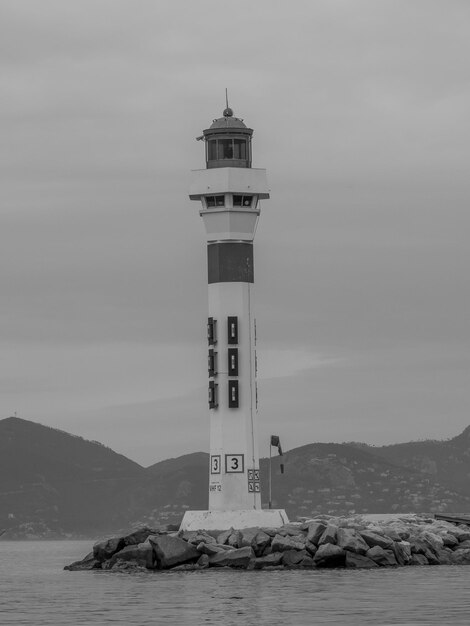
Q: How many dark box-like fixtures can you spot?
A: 6